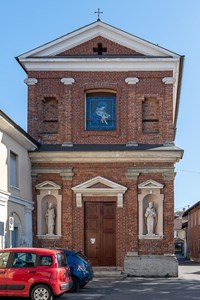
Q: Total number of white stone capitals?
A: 4